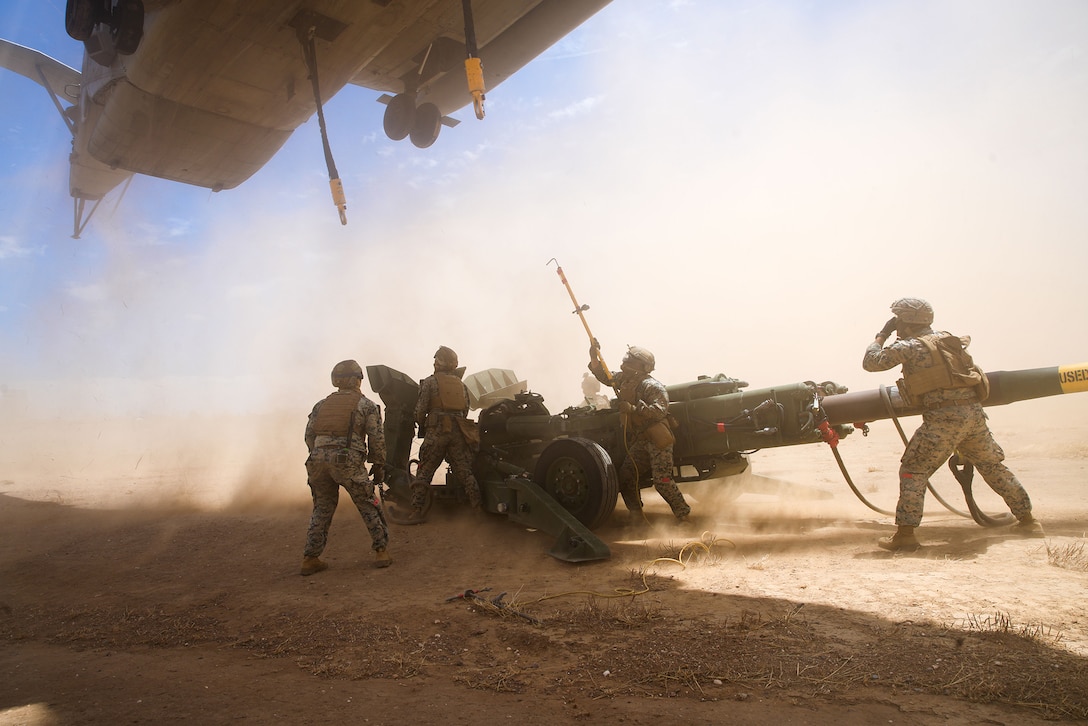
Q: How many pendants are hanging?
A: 2